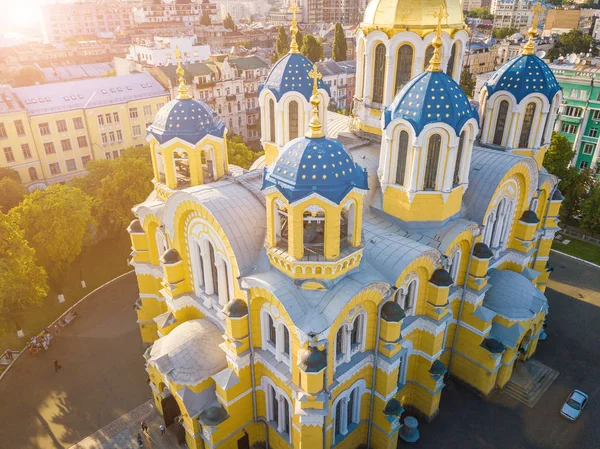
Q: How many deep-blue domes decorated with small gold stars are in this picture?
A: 5